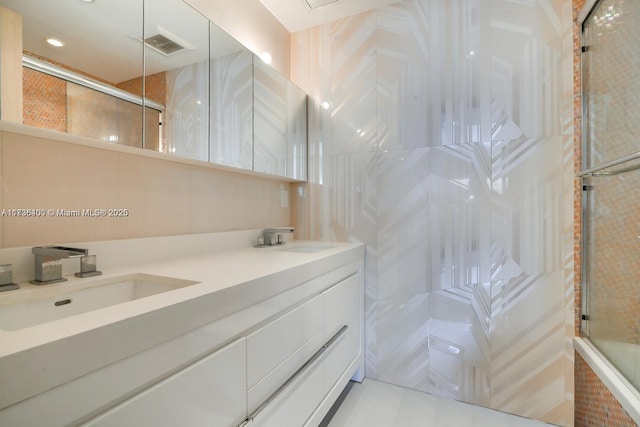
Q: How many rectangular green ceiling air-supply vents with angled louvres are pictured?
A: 0